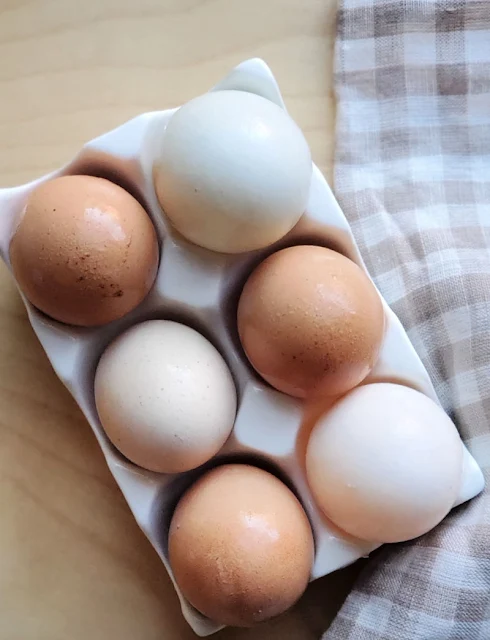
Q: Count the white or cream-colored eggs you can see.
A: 3